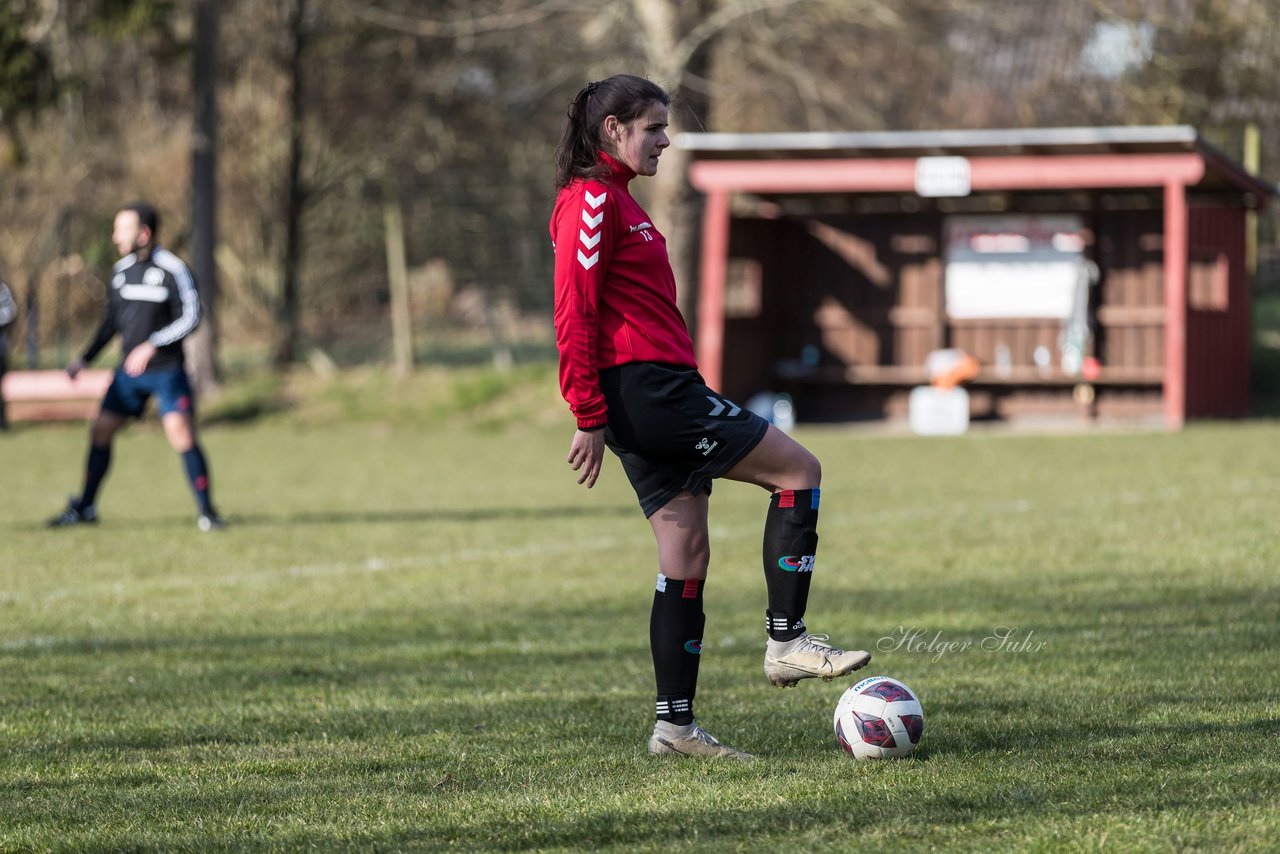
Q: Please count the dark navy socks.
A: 2